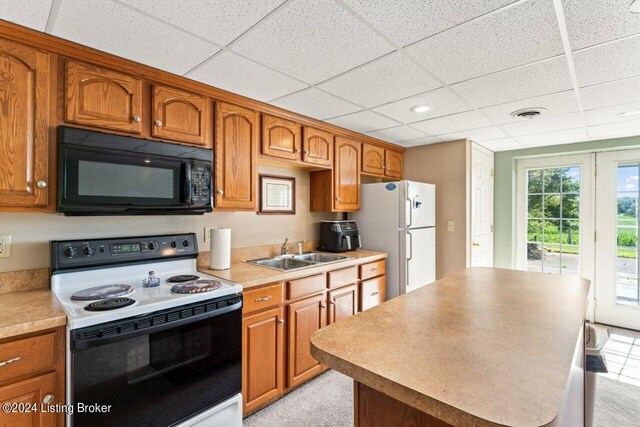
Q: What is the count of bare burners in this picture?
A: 2